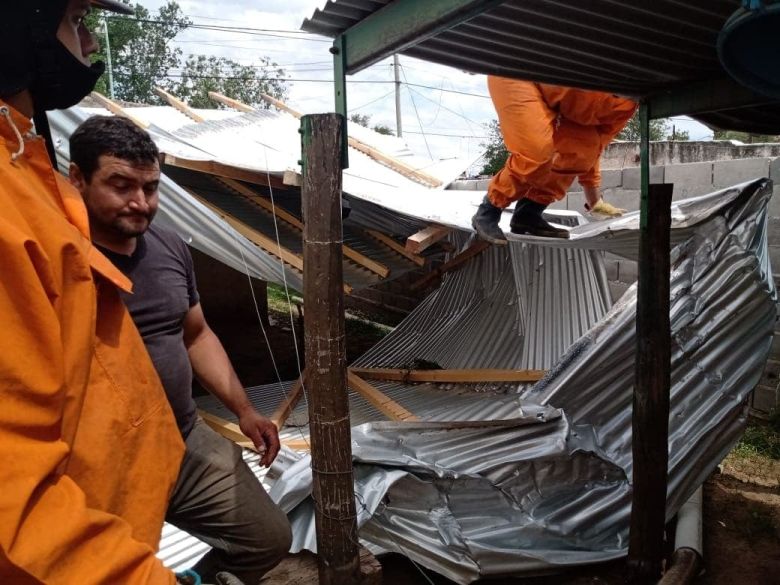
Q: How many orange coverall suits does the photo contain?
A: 2